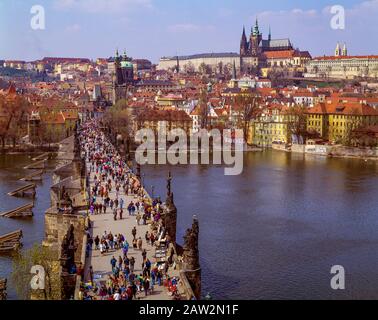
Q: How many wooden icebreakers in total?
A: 7